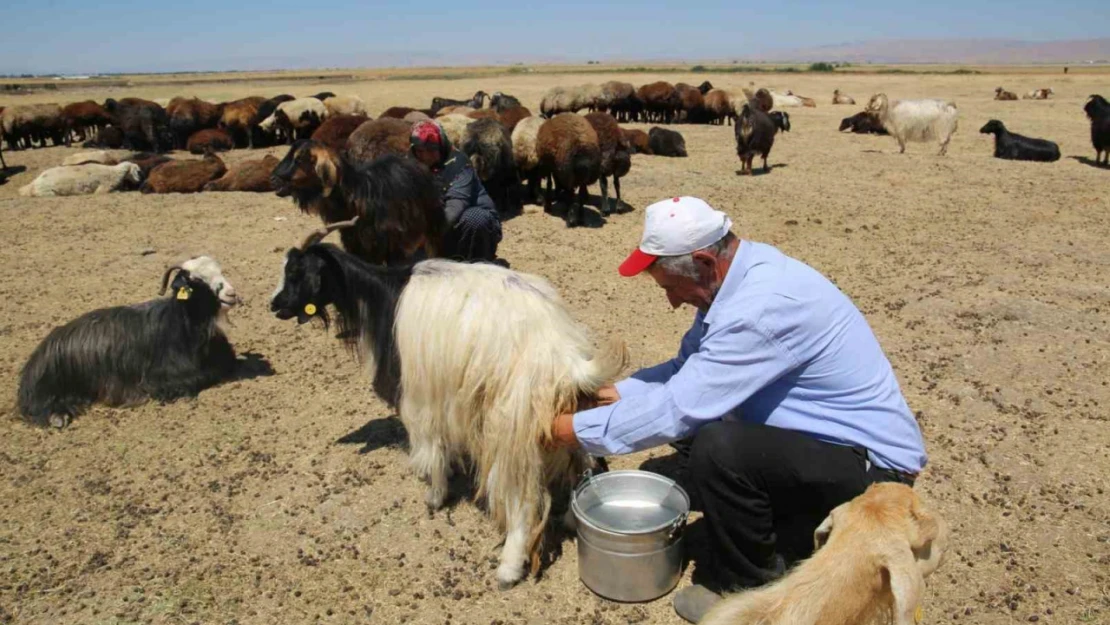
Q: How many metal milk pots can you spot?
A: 1